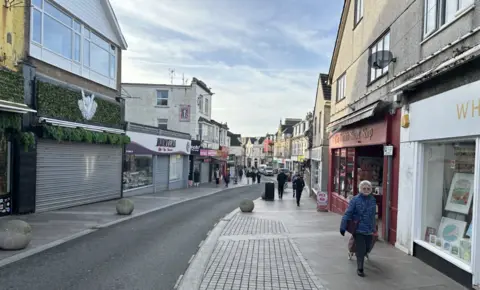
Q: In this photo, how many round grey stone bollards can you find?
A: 3